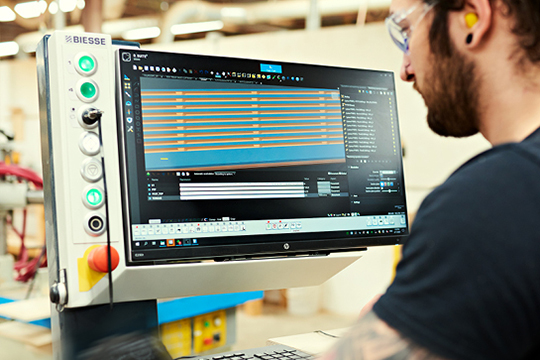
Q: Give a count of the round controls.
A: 8